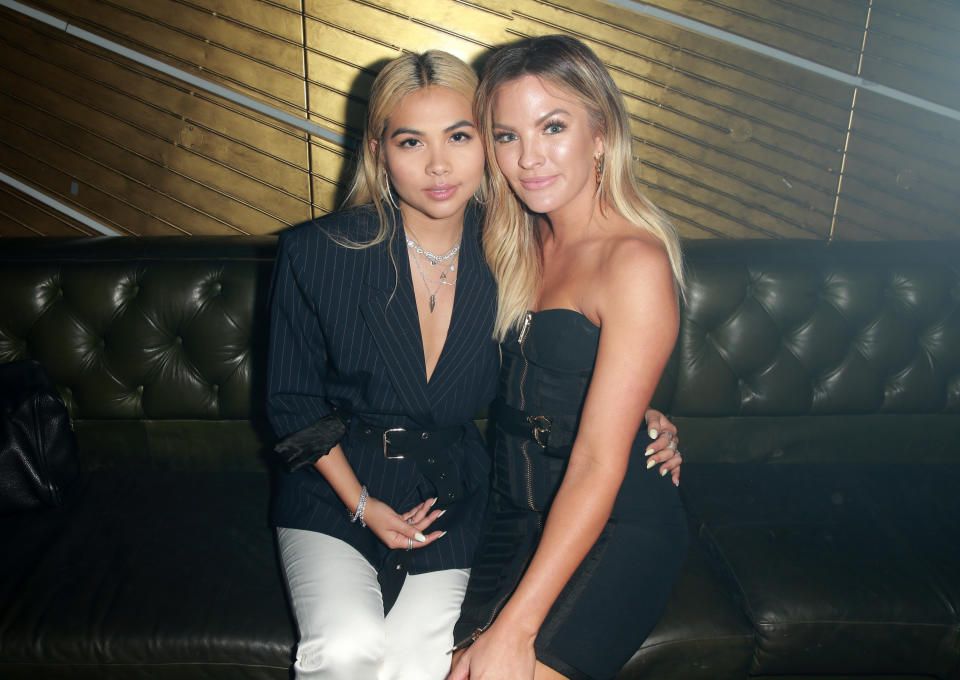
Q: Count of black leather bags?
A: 1